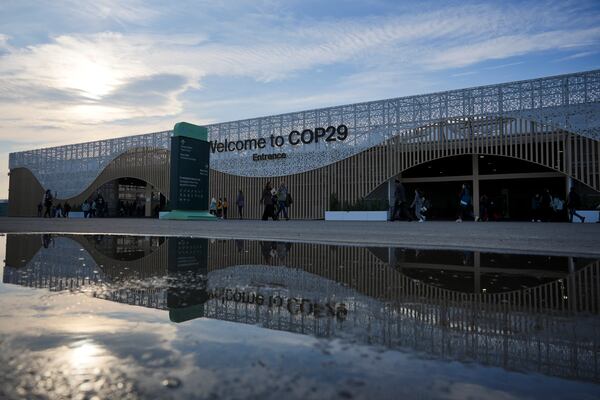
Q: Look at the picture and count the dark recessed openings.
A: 2